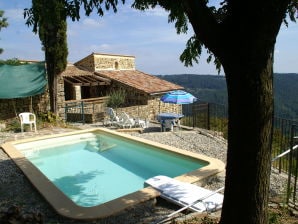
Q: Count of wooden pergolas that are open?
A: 1